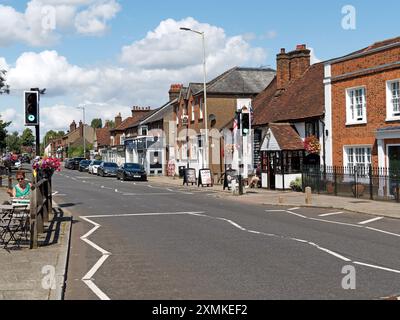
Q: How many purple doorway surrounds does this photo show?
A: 0